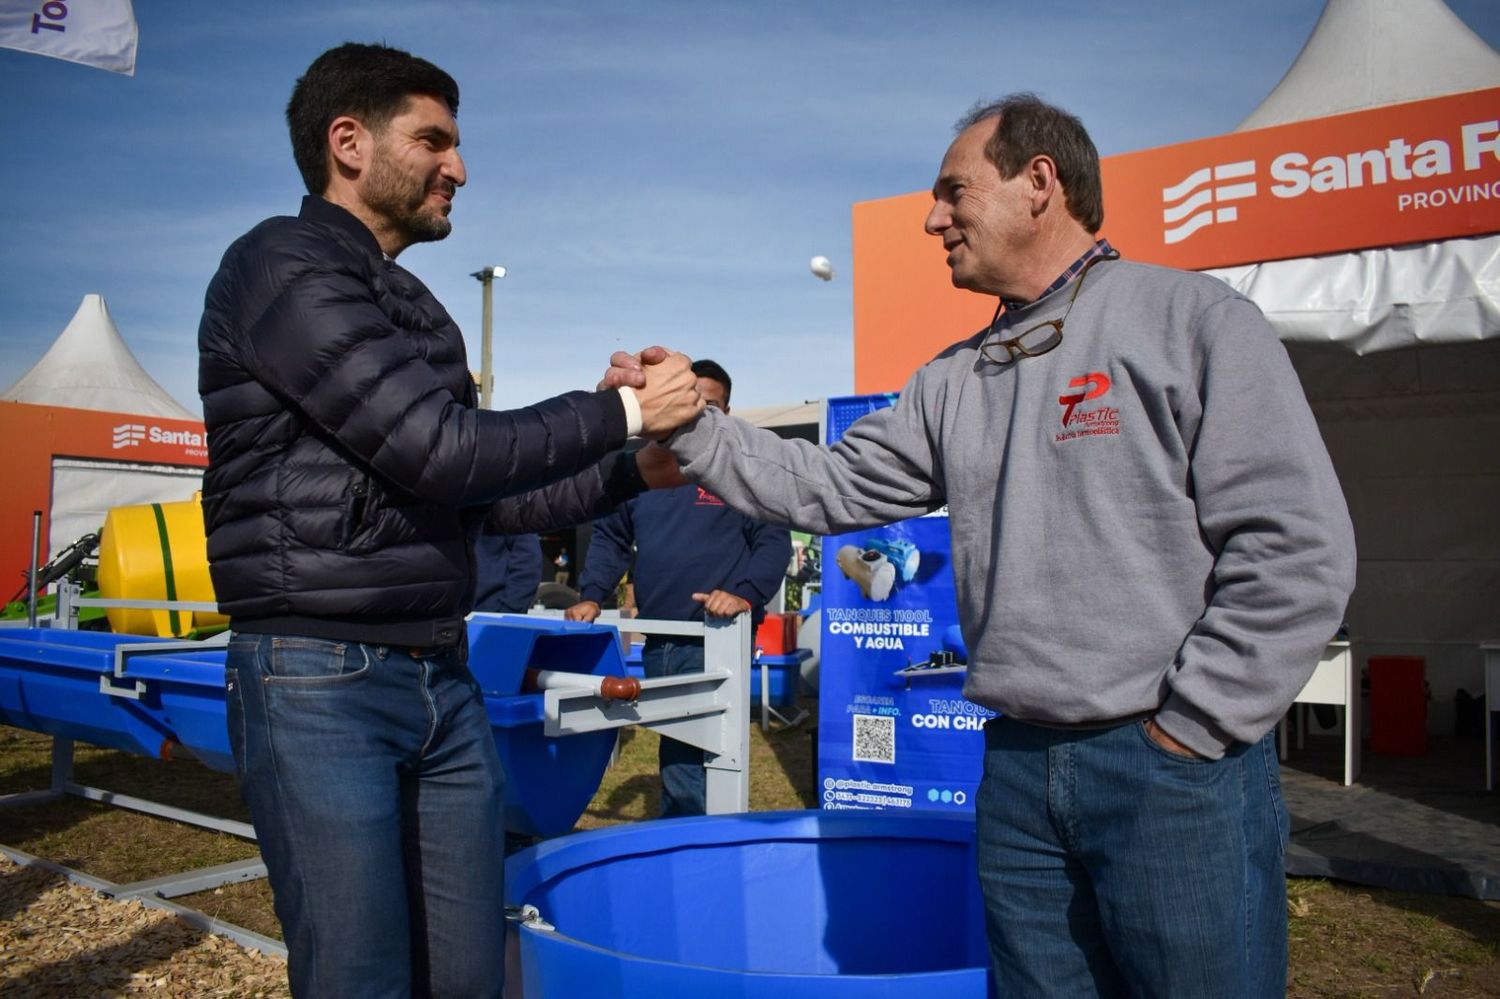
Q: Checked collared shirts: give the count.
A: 1